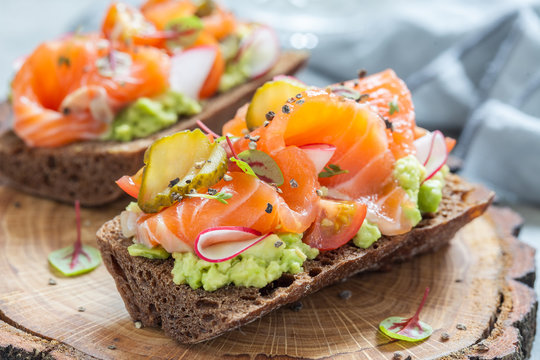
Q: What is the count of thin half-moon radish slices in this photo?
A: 5